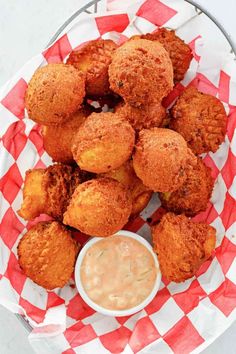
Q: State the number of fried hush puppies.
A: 15